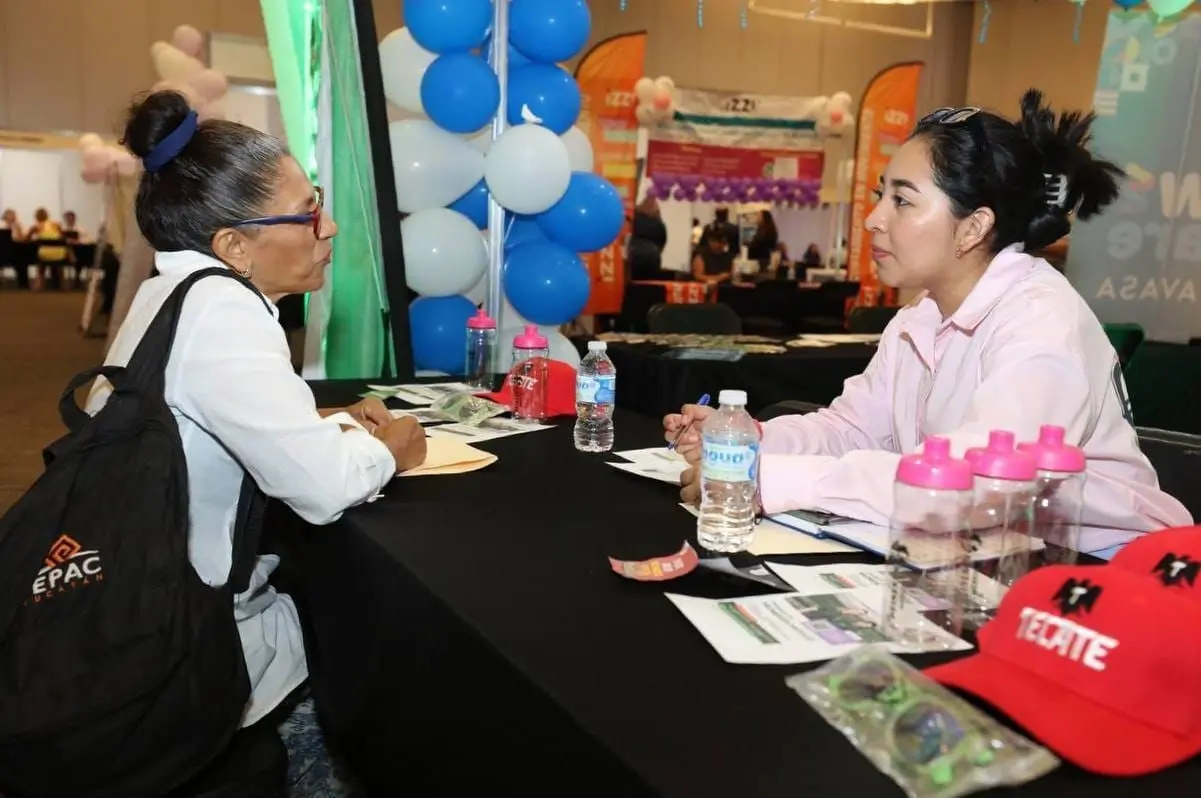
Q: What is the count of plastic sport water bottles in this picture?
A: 5